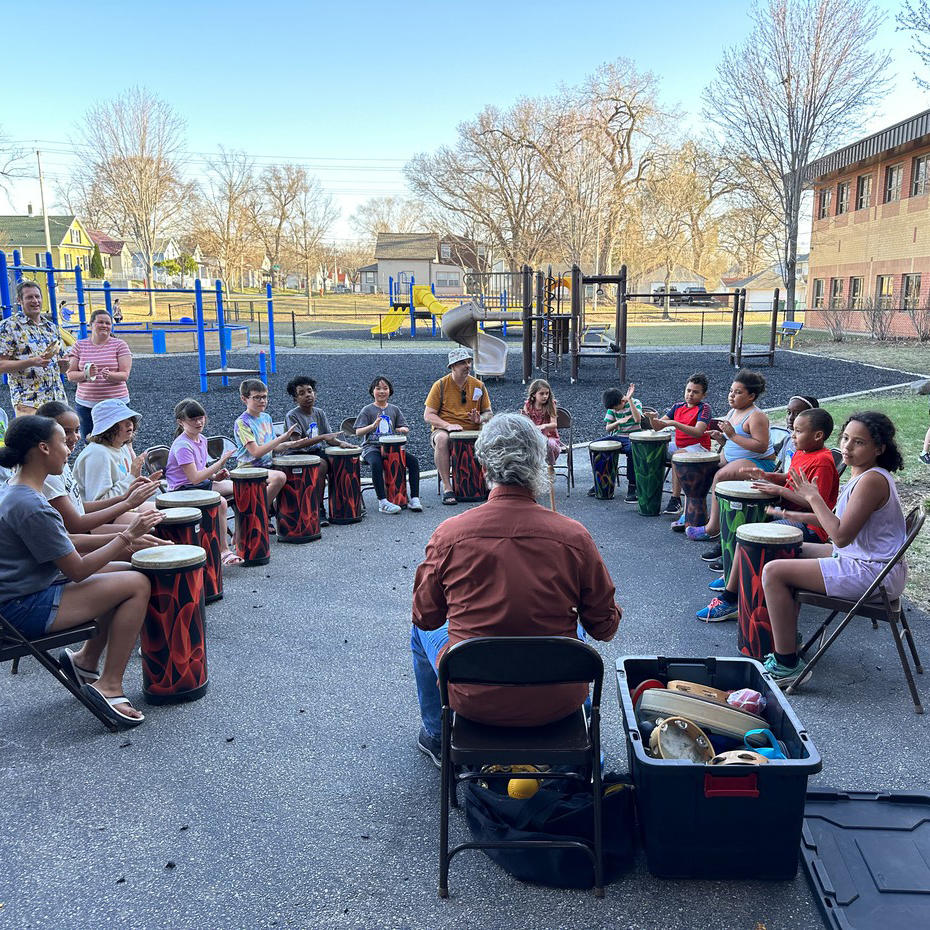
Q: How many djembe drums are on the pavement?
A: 13